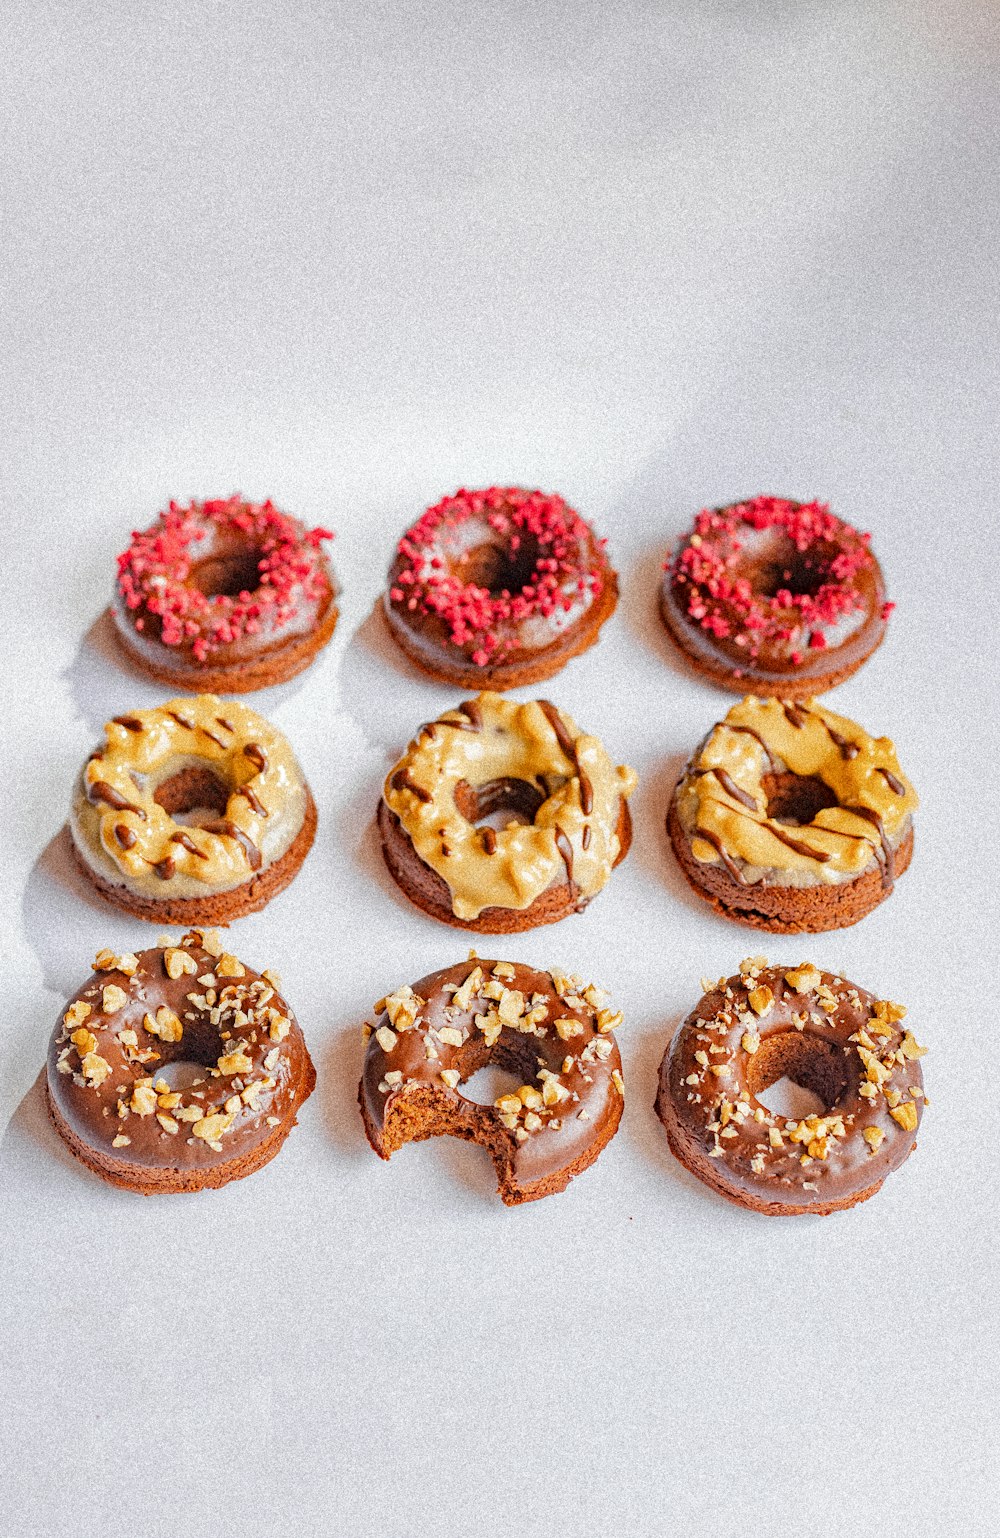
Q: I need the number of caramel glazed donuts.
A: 3